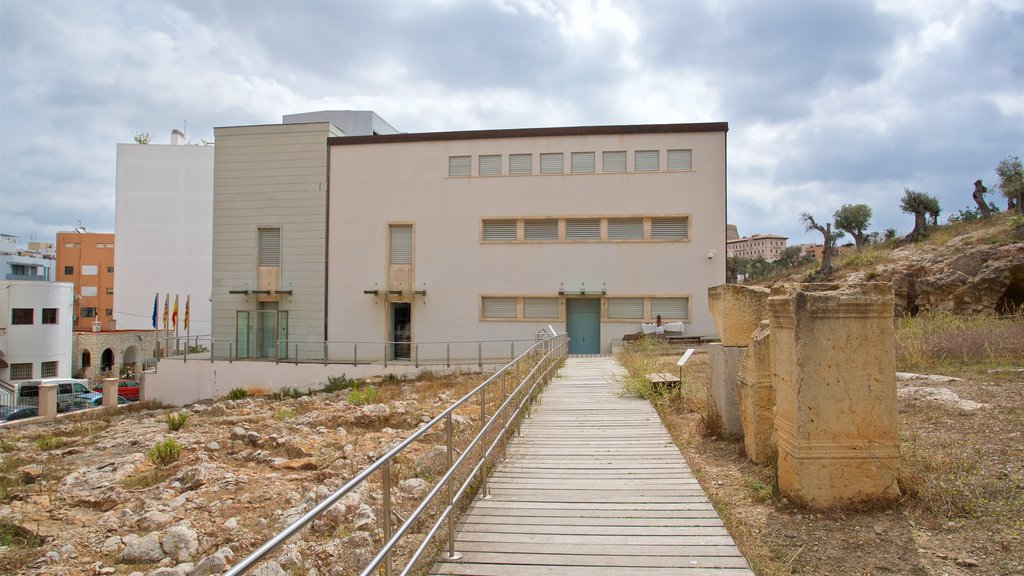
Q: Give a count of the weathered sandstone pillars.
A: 3